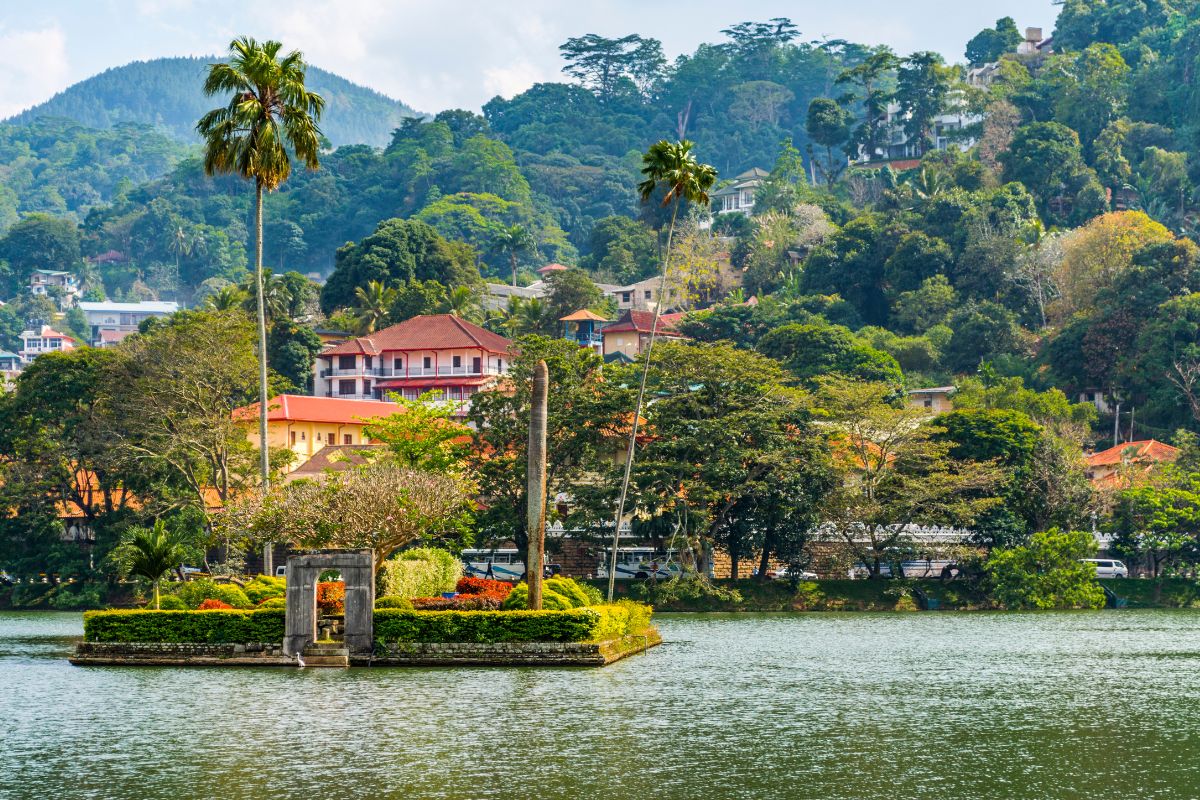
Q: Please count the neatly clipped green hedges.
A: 2